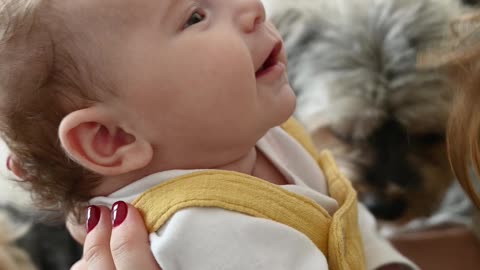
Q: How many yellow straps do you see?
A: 2